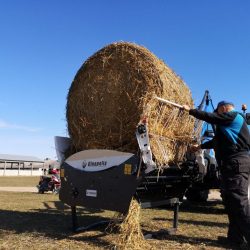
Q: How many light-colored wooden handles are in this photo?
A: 1